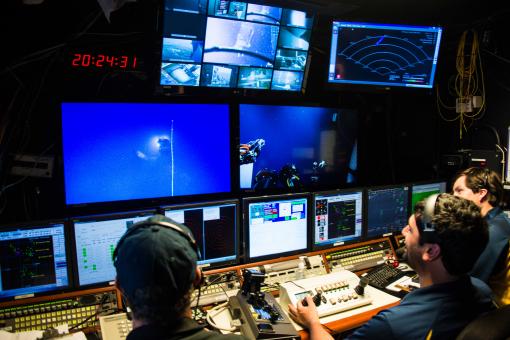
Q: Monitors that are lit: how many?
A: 11